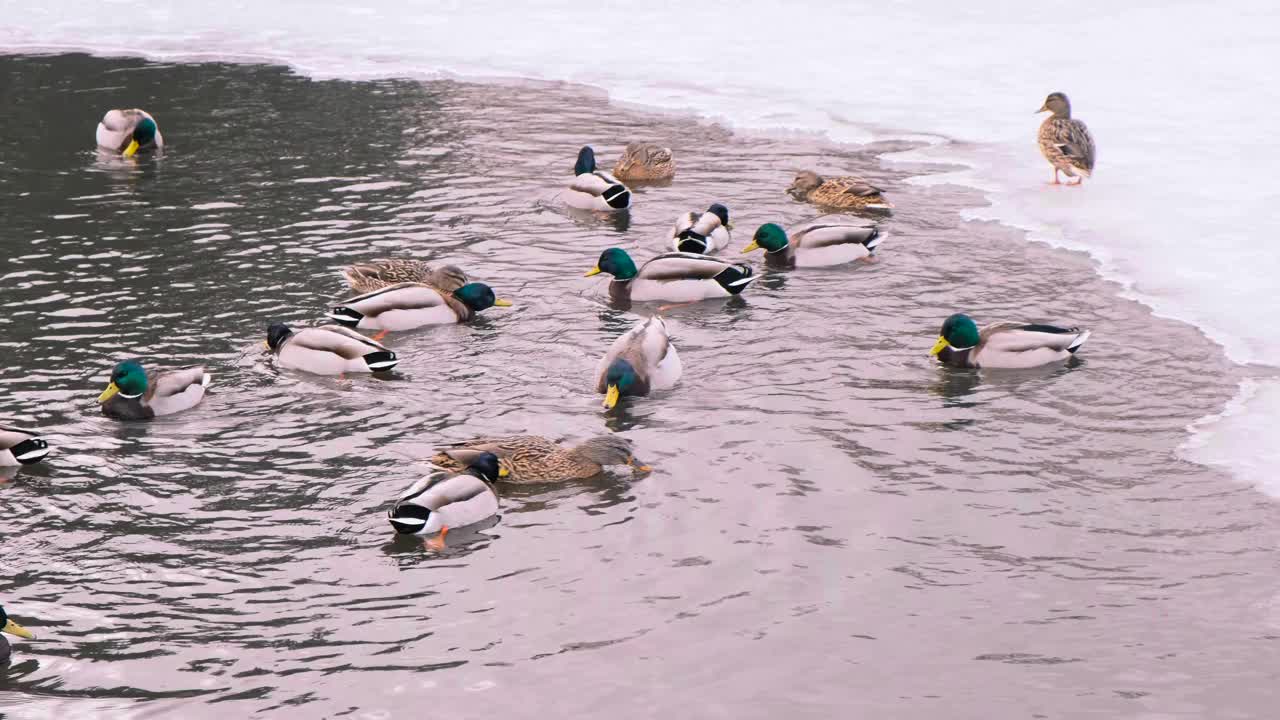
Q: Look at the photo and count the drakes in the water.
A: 13